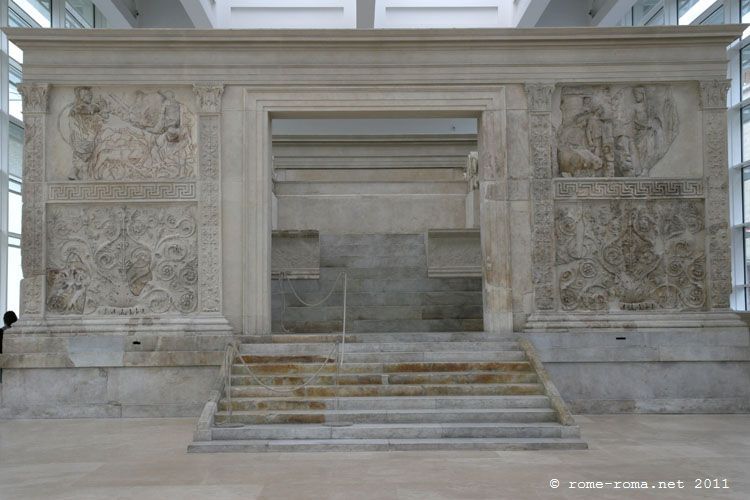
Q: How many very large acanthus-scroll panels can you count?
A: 2